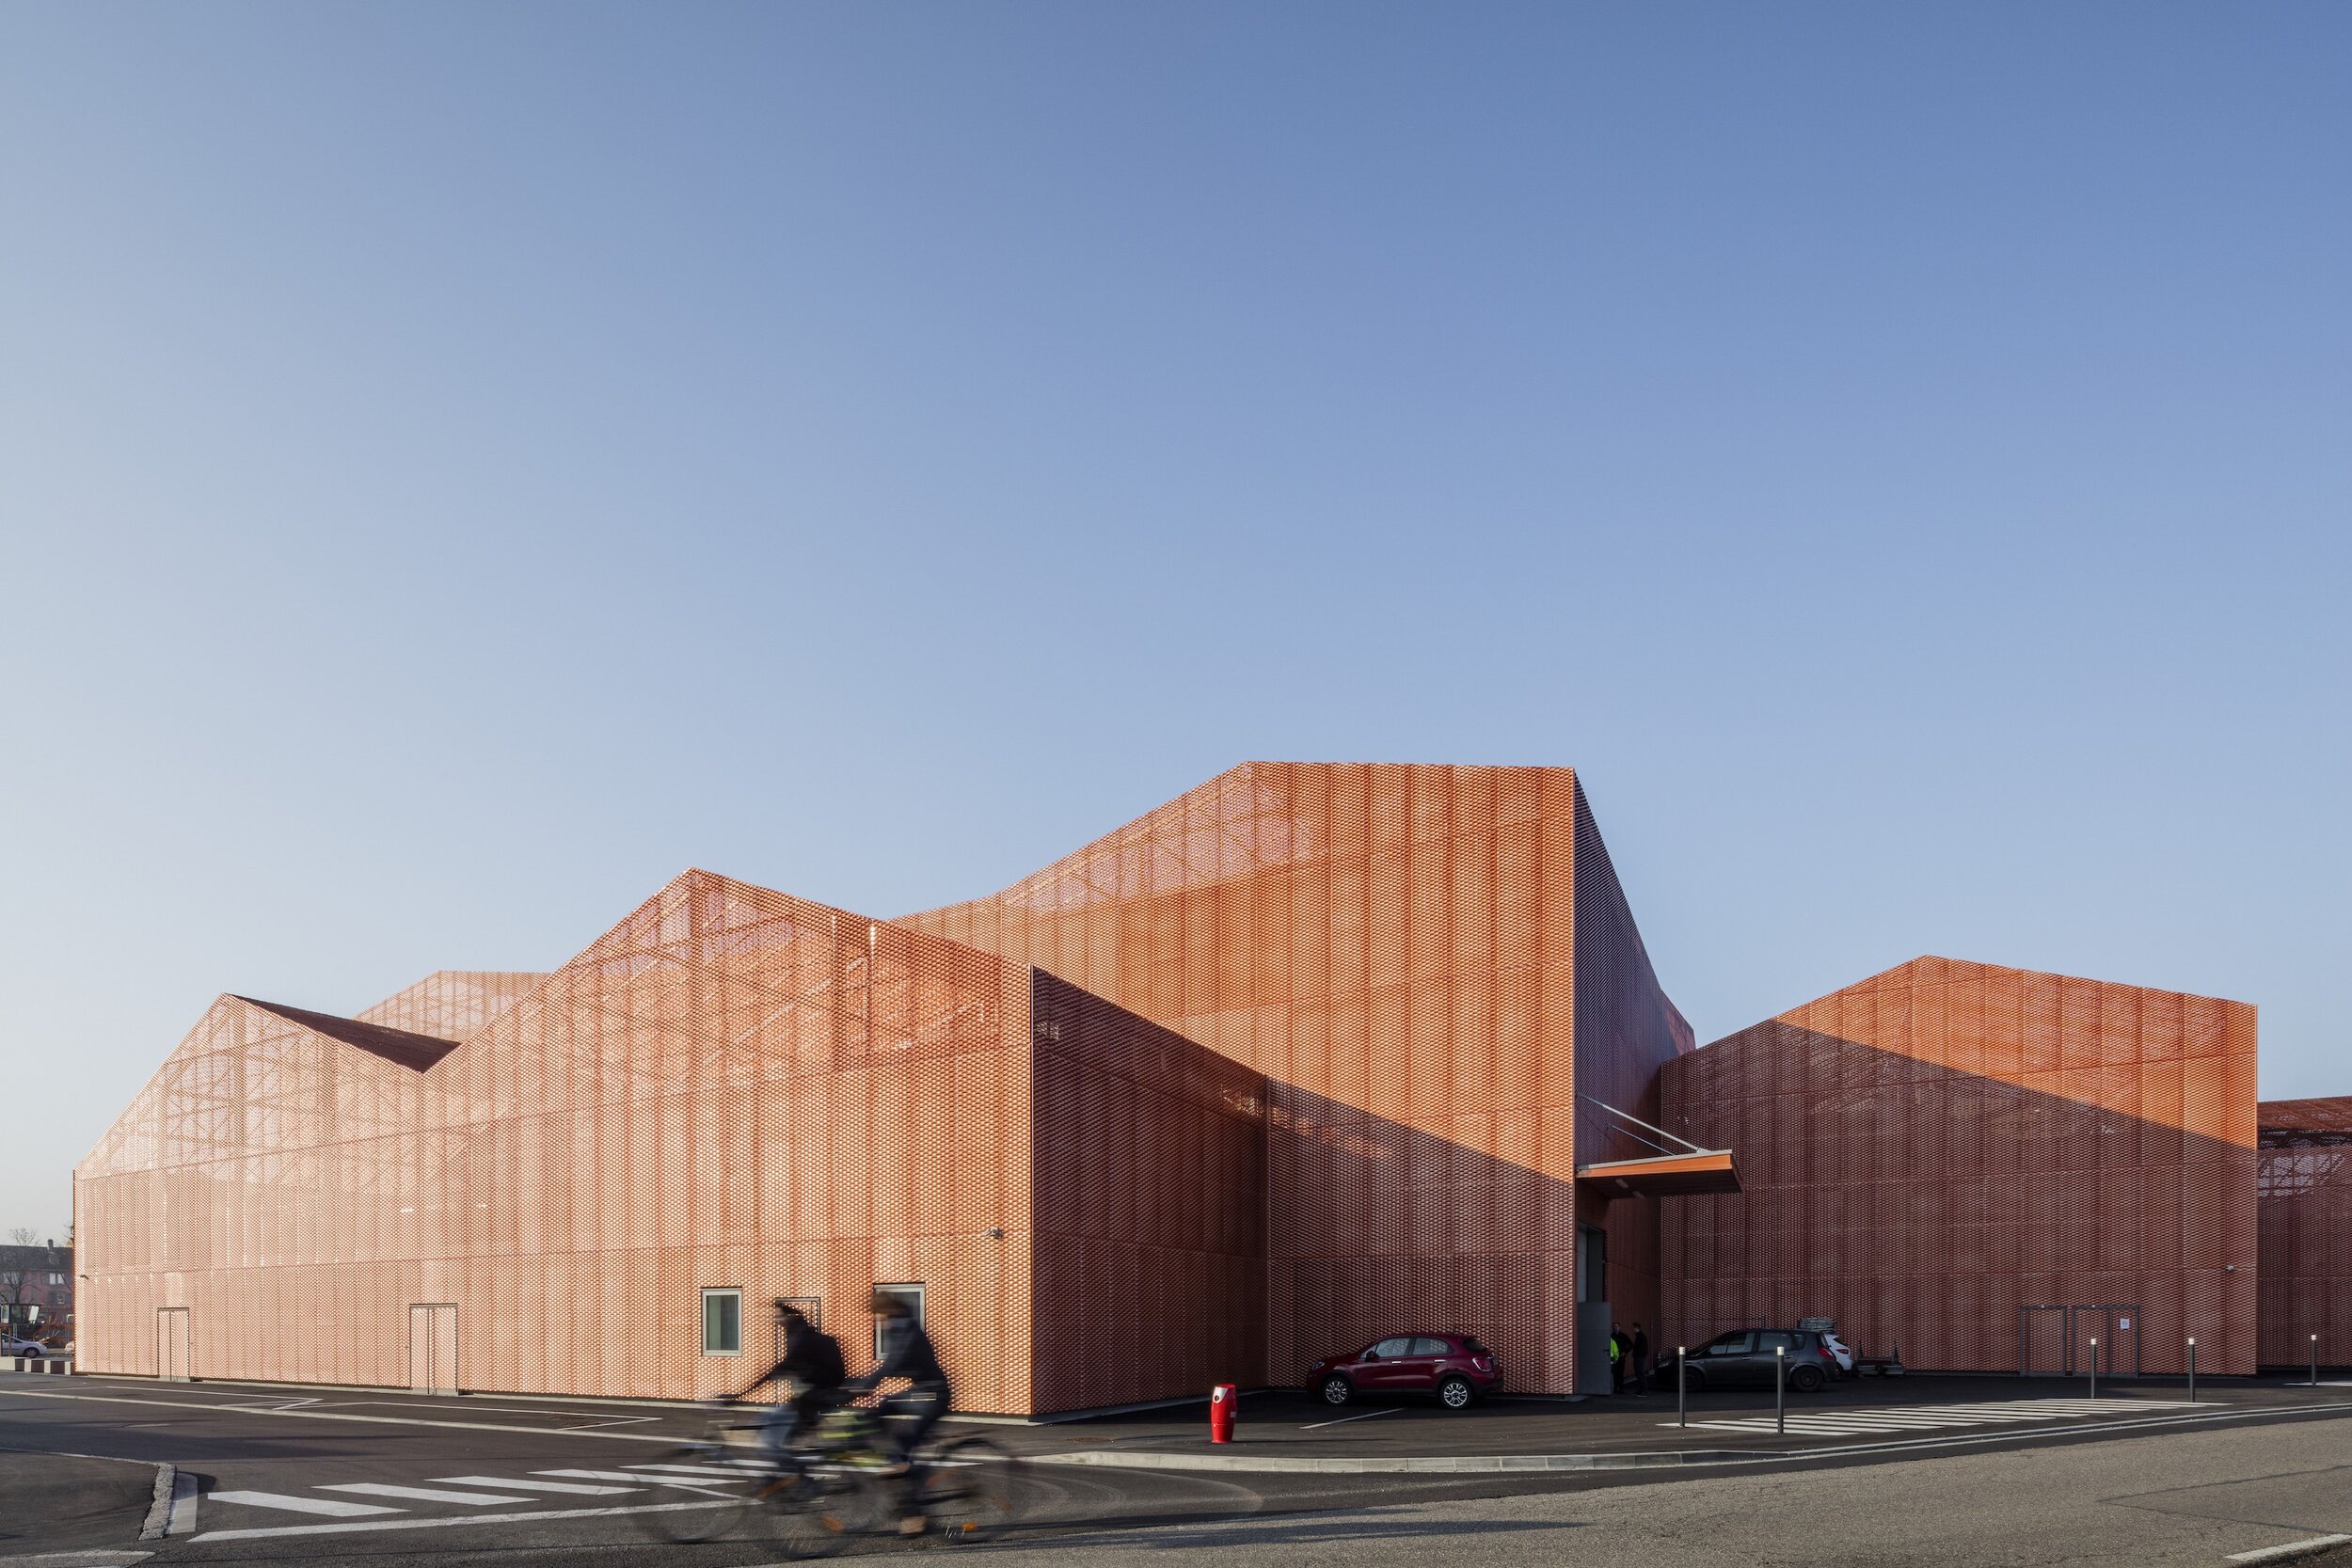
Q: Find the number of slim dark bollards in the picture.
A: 5